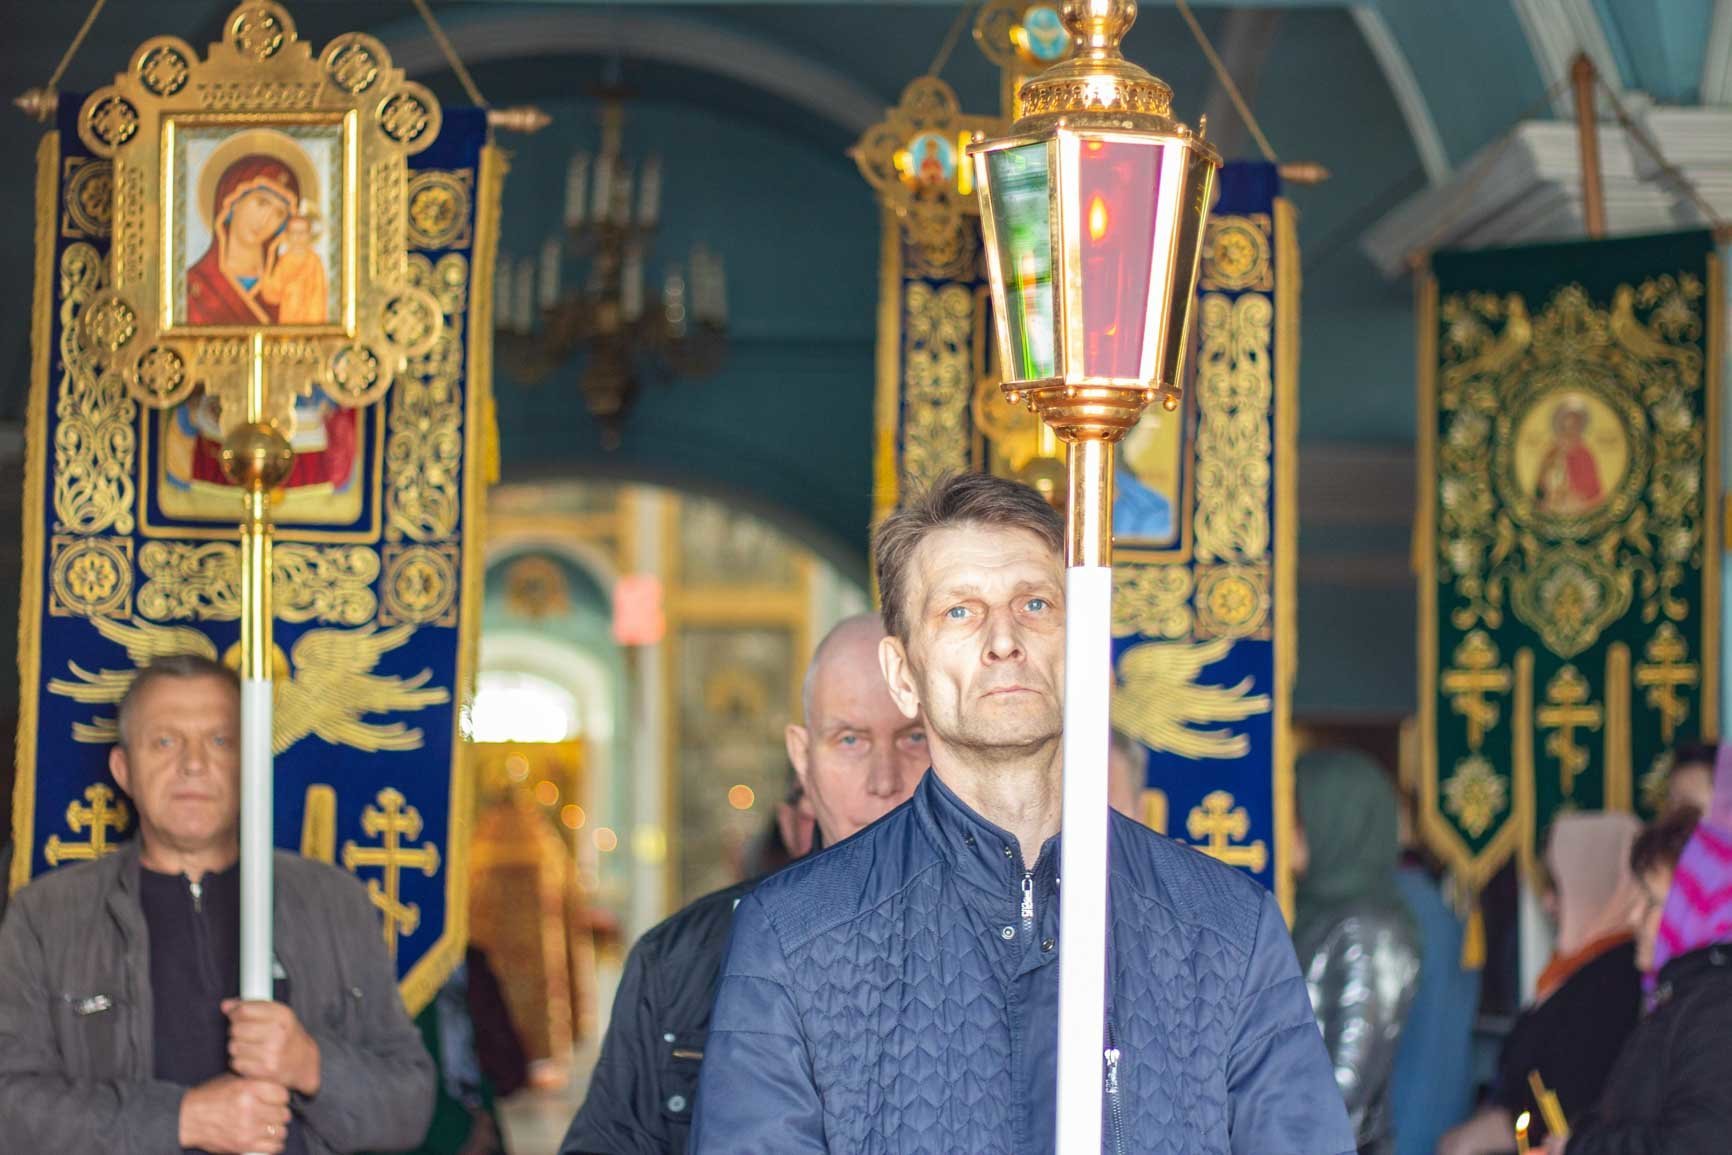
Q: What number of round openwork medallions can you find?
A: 9